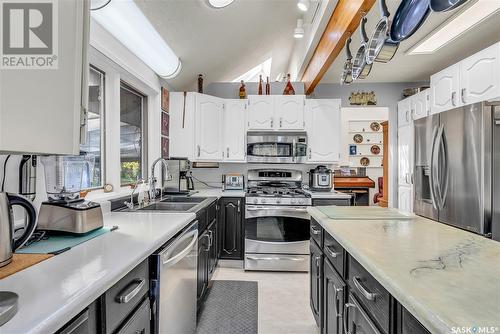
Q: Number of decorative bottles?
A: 5